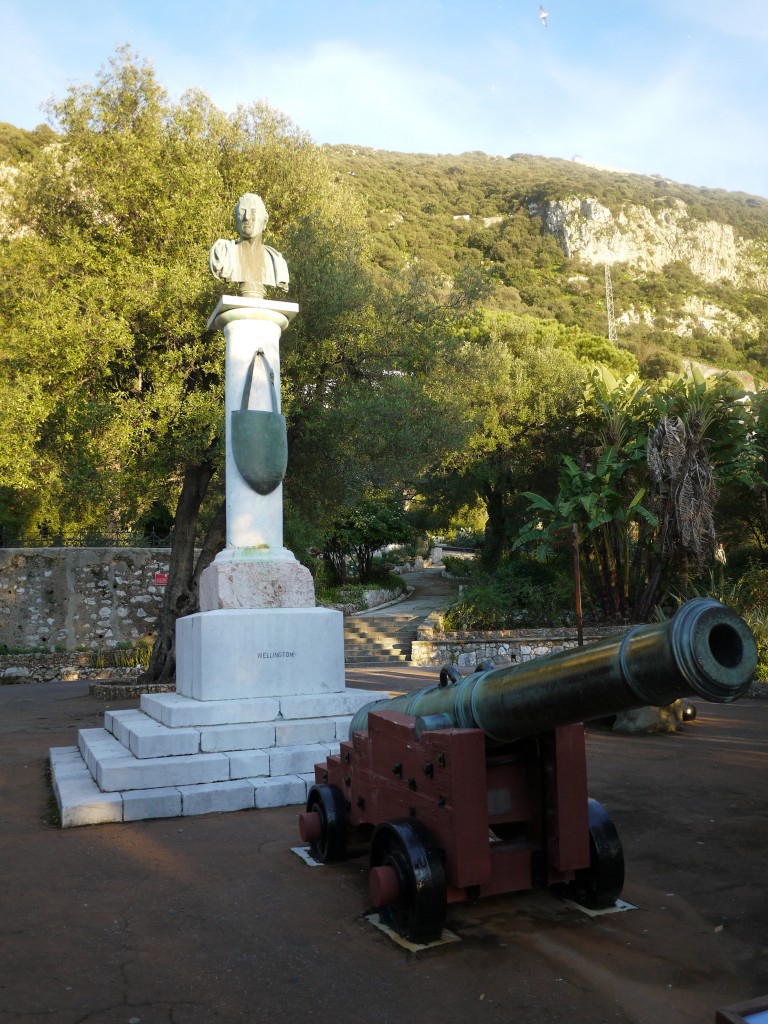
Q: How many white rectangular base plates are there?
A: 3